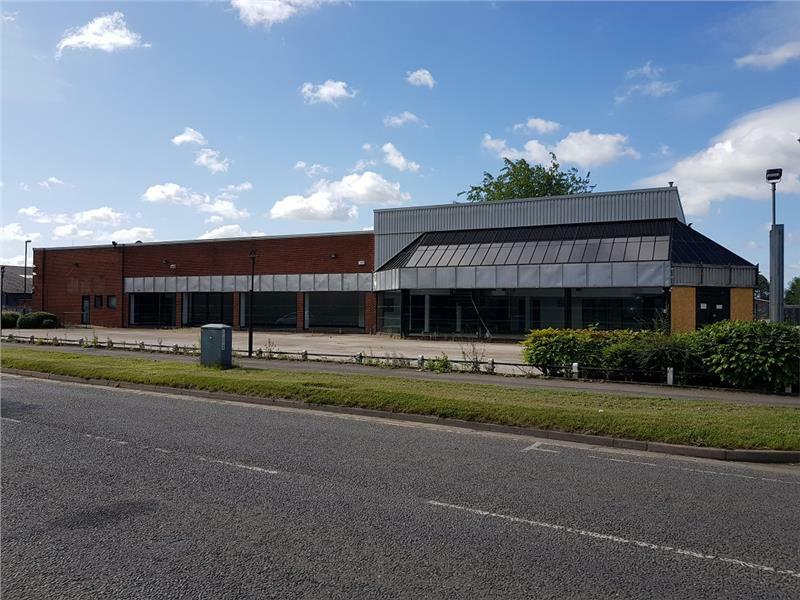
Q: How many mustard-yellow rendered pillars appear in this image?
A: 2